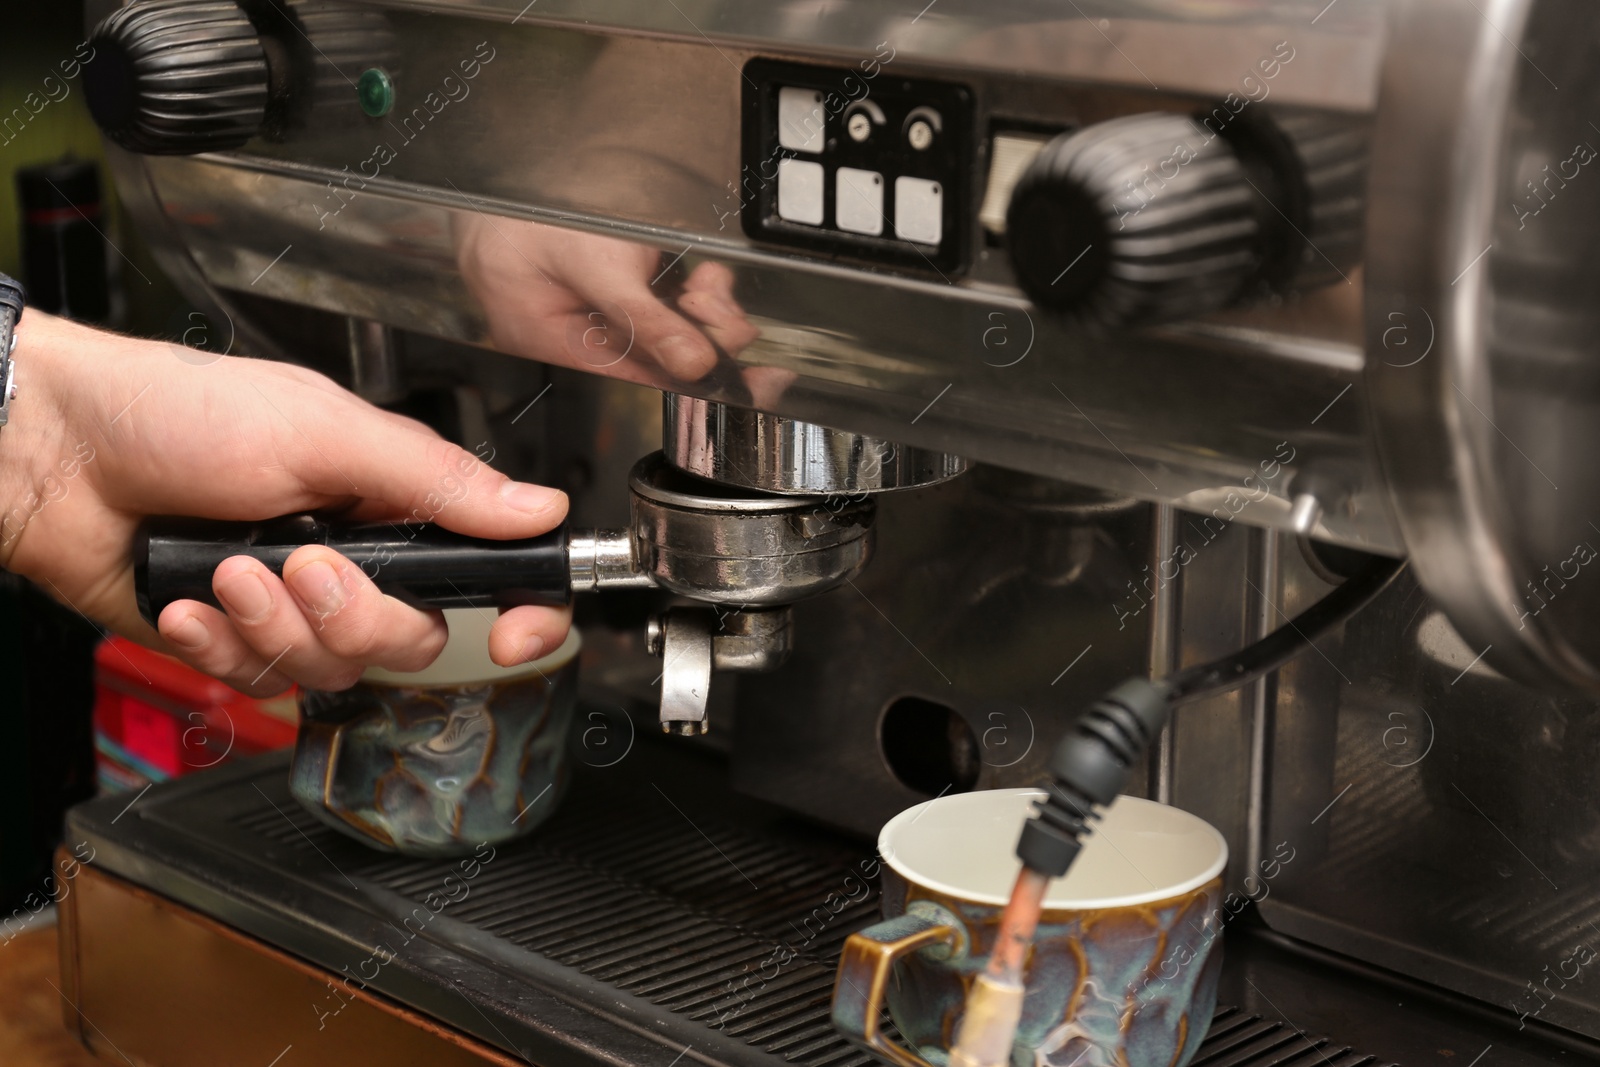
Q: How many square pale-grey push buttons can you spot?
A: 4